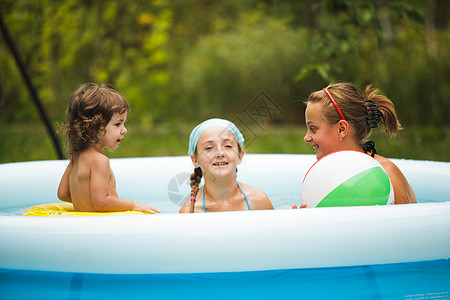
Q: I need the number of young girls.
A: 3